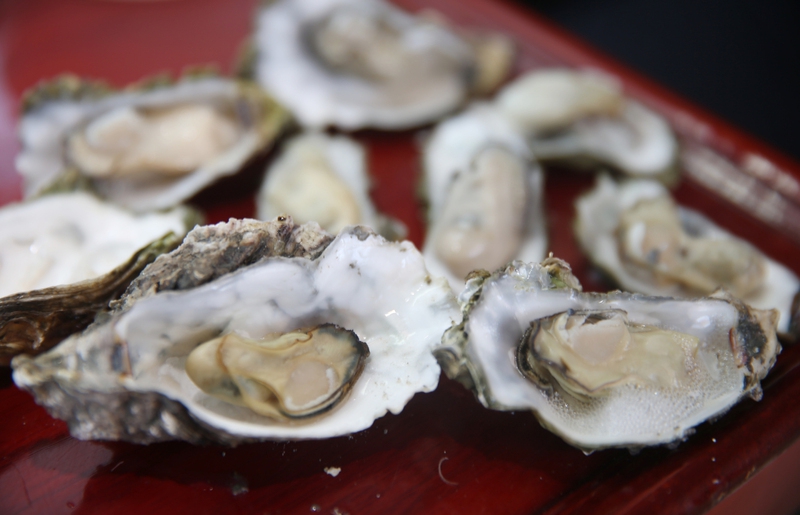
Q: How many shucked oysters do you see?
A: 9